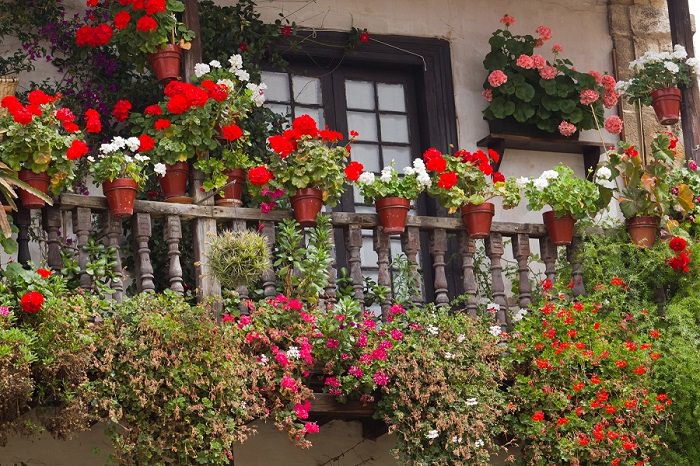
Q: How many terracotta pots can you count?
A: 11